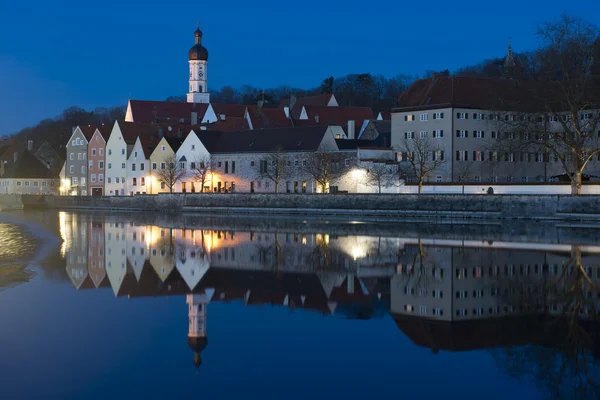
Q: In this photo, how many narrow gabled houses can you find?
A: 6